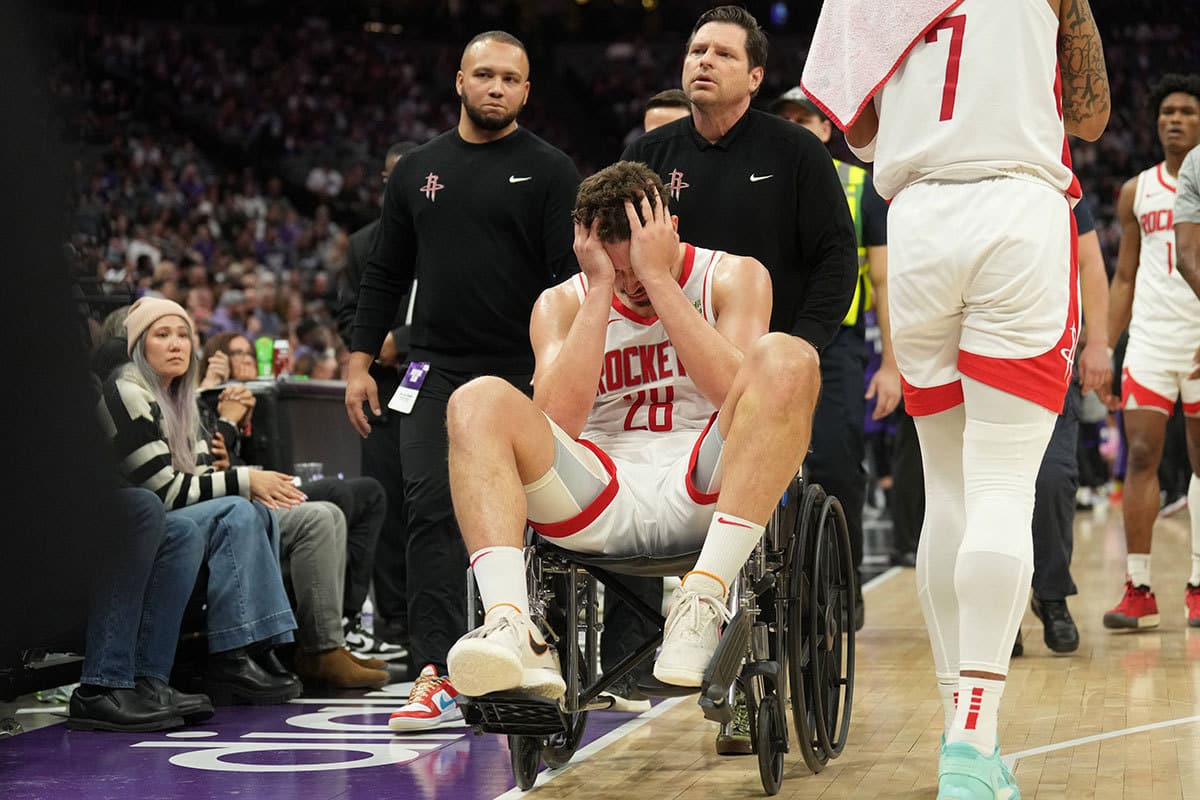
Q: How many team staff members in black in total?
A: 2